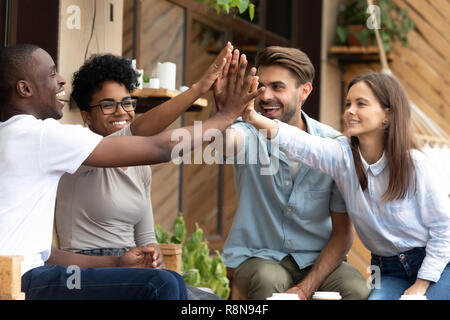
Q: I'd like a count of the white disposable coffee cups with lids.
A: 3